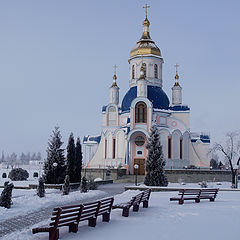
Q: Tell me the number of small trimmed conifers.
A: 4